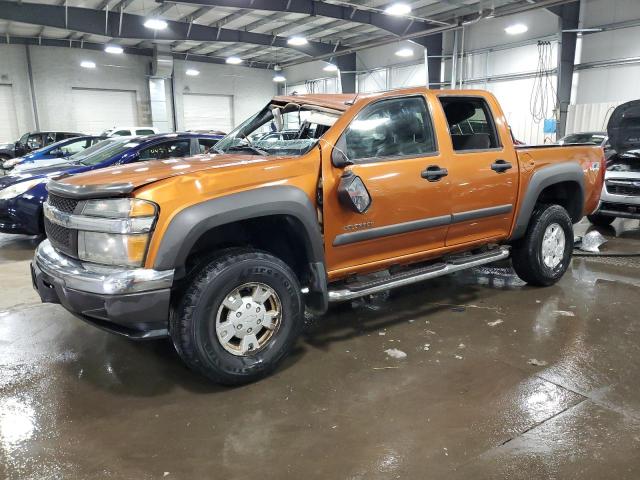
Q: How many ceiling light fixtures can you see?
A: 11